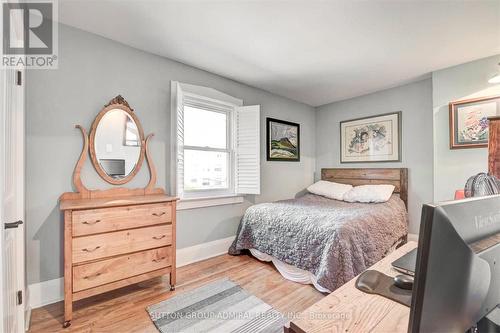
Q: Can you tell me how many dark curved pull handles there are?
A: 6